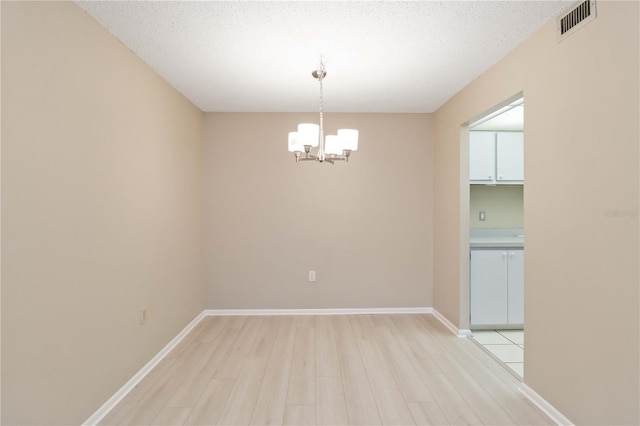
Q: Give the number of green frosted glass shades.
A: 0